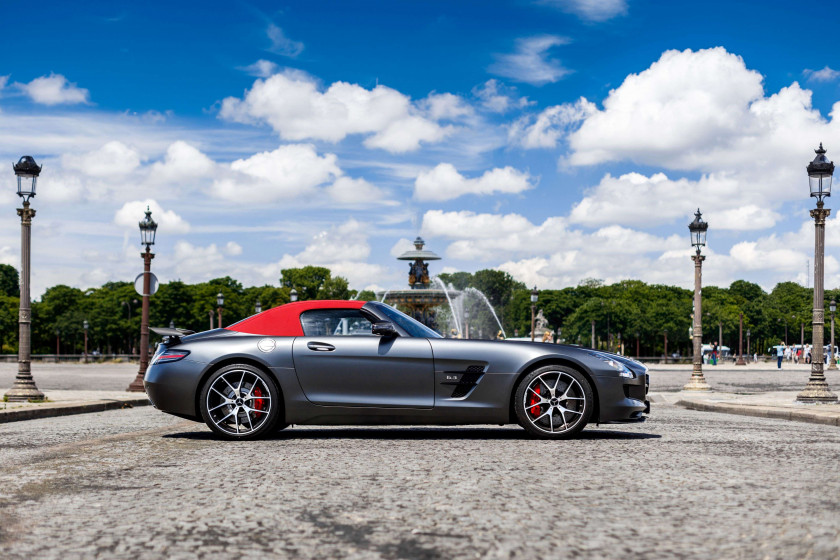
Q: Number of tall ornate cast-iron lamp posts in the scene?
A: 4